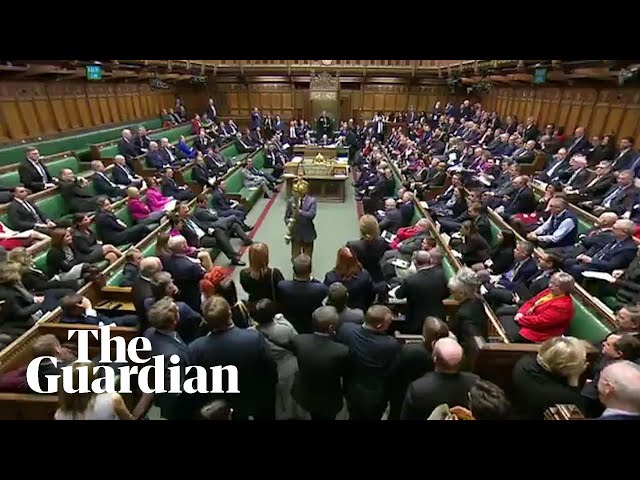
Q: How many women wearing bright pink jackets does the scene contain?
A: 2